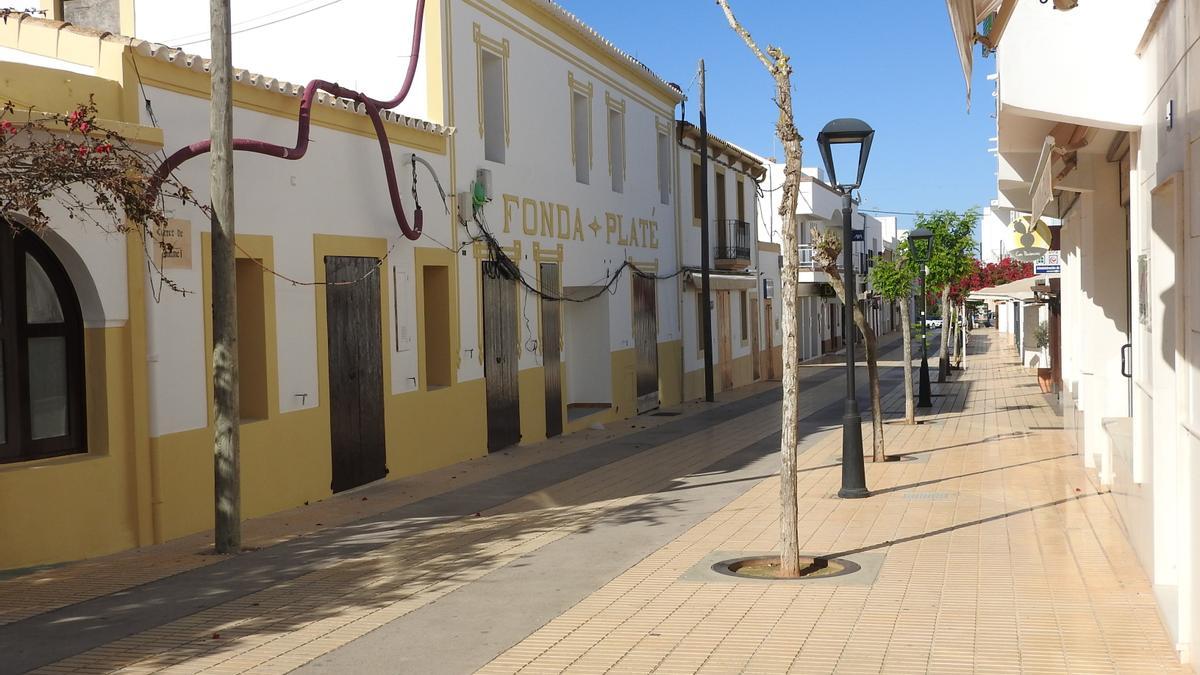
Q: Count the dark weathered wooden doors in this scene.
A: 4